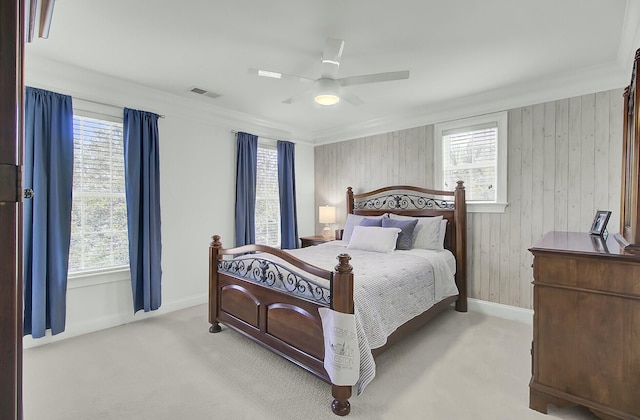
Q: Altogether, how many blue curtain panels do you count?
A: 4